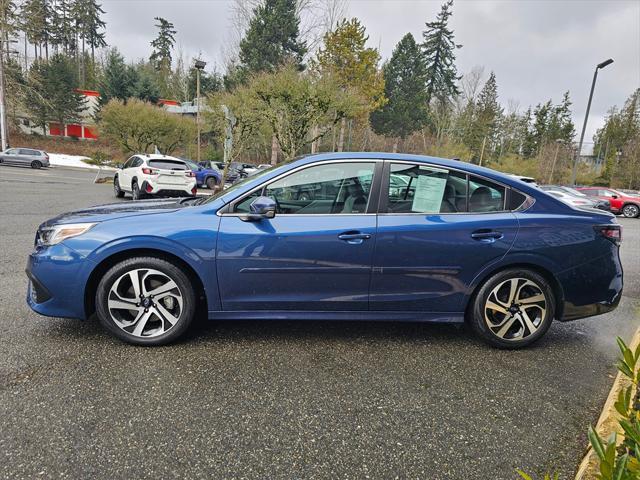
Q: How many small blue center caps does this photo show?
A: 2